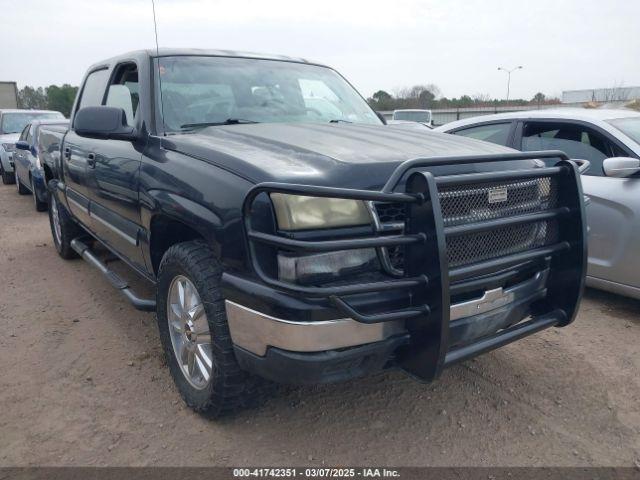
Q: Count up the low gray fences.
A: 1